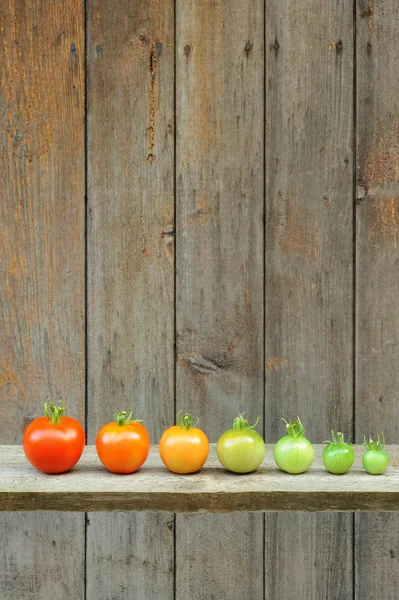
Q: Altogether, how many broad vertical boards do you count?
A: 5